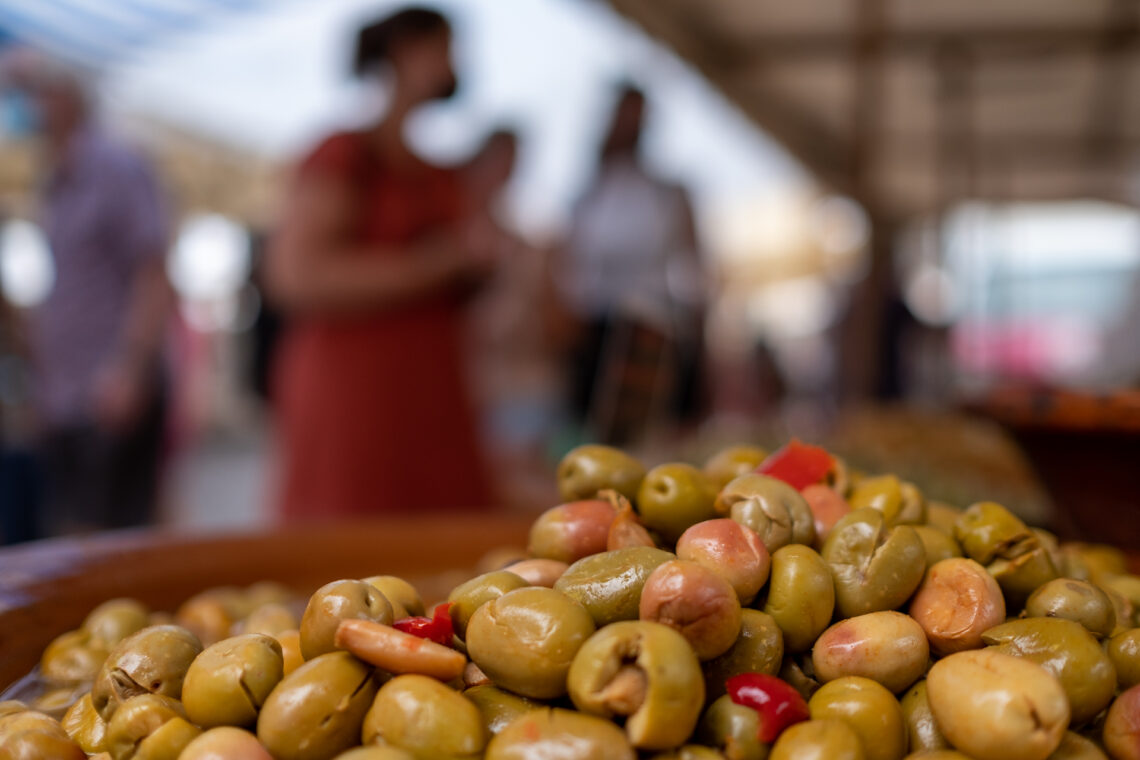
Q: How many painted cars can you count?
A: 0